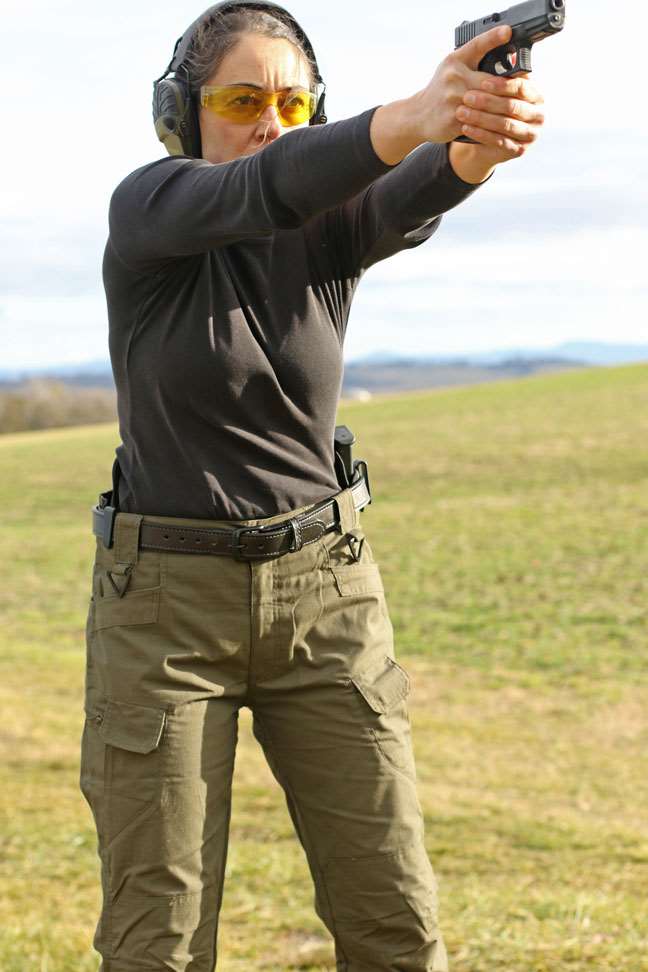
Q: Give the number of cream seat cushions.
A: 0